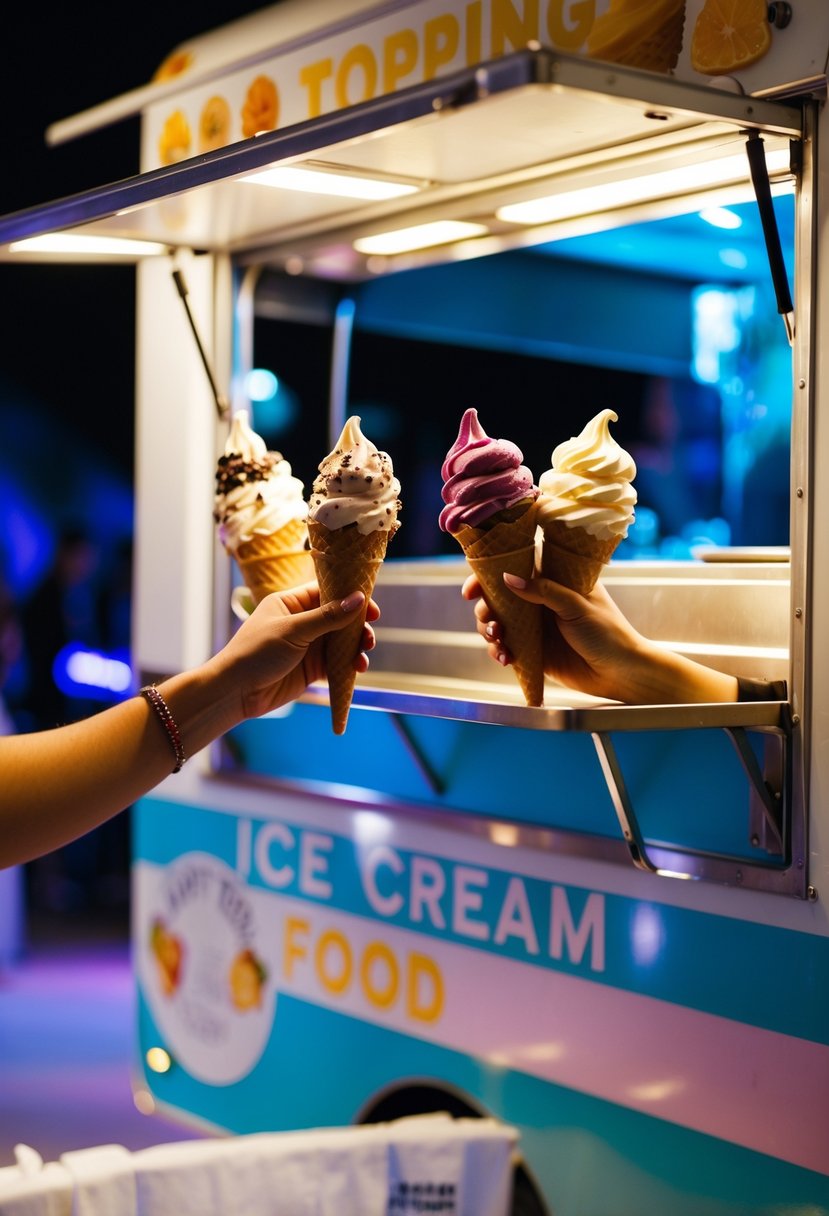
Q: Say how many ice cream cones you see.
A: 4